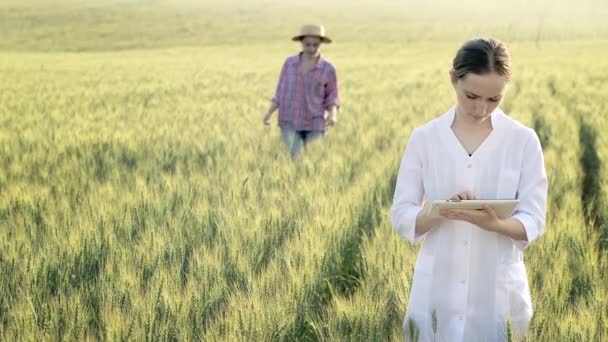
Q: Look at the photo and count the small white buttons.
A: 4